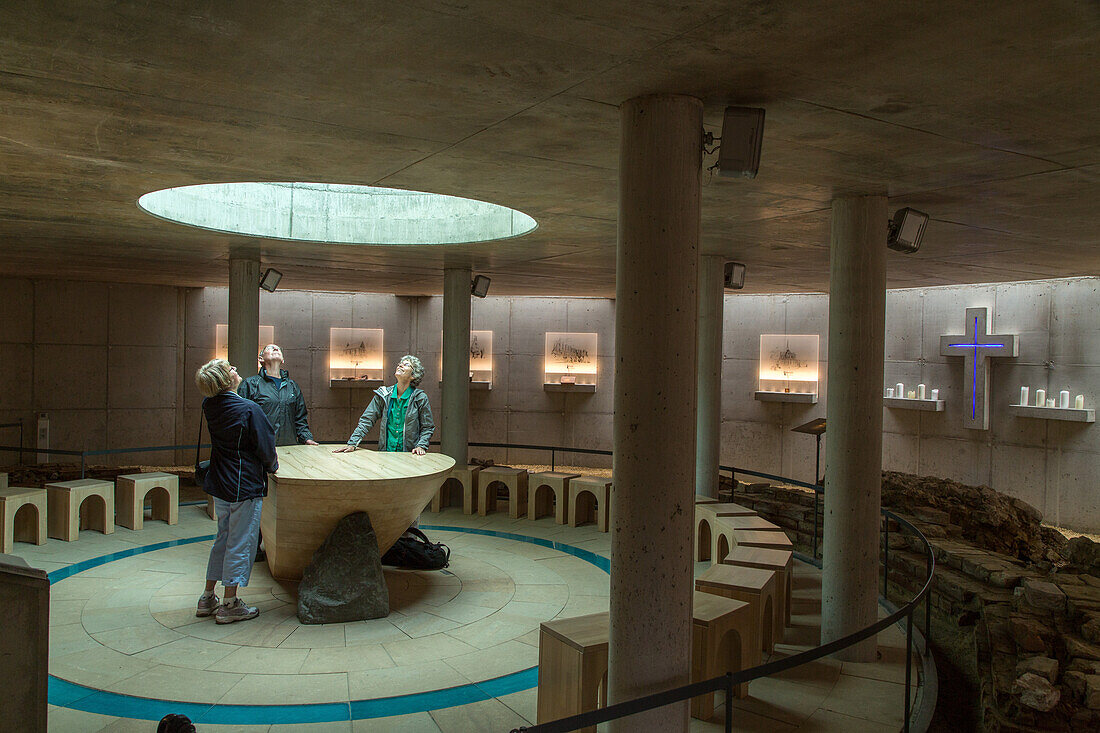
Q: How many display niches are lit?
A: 5